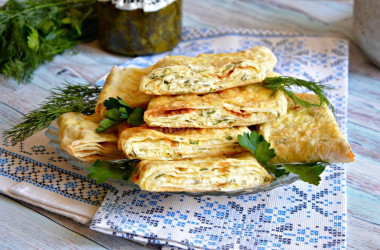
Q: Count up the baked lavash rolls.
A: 7